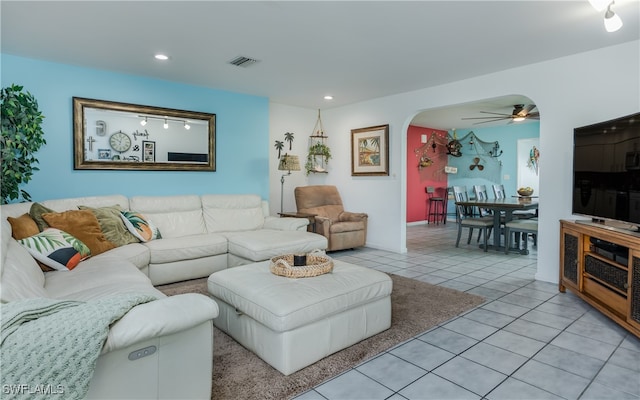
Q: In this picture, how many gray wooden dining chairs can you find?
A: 4